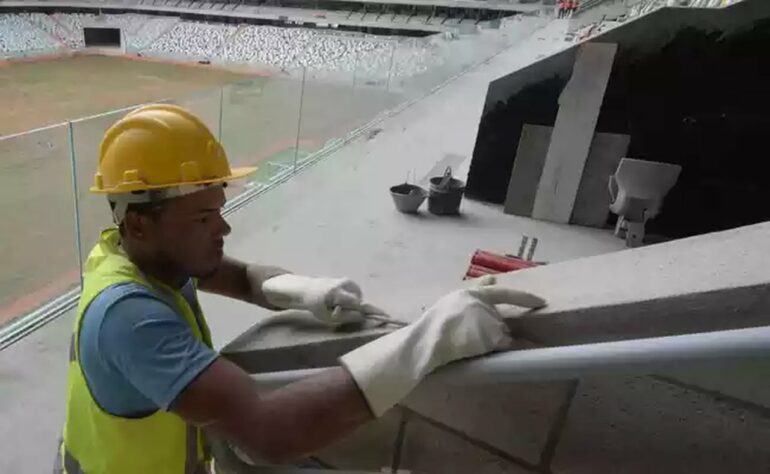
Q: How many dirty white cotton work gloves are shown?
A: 2